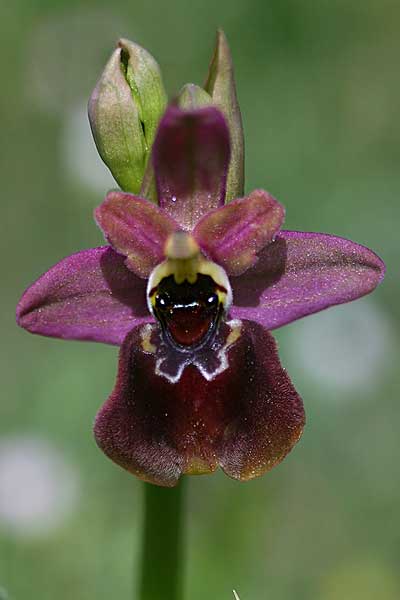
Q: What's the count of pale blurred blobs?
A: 3